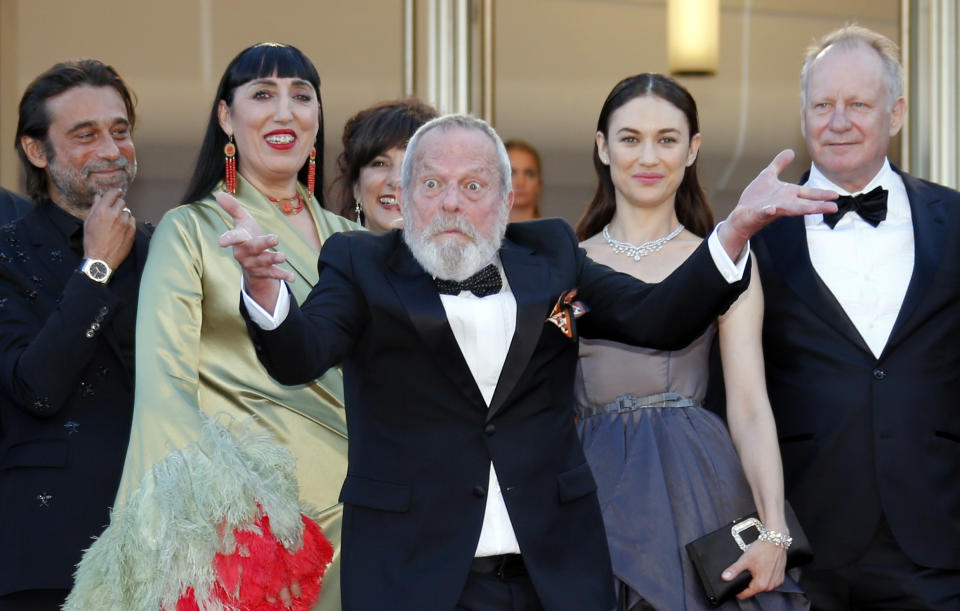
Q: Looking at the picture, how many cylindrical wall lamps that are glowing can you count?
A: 1